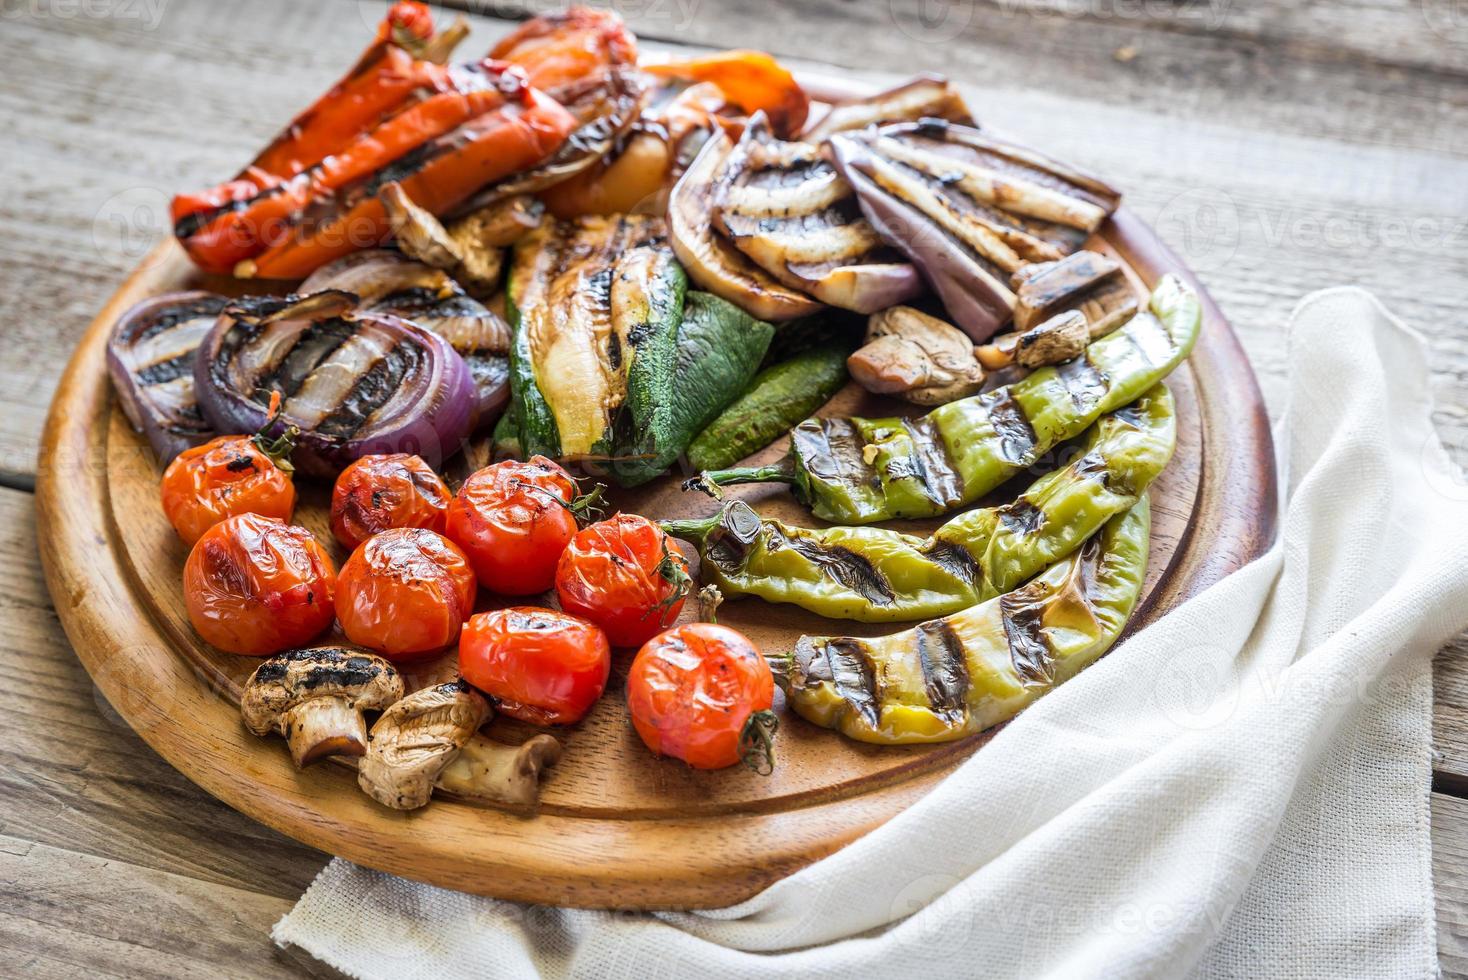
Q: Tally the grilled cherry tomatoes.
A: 8